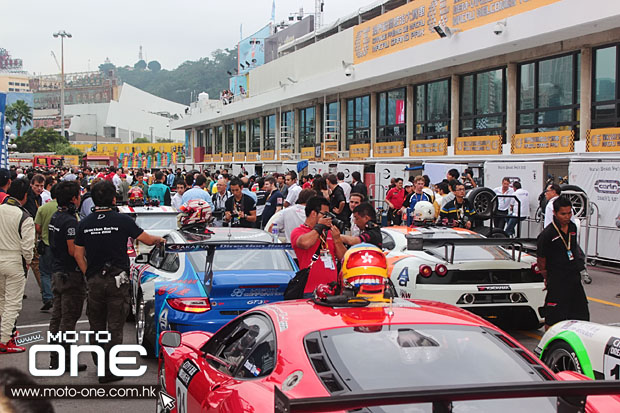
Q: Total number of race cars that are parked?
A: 5